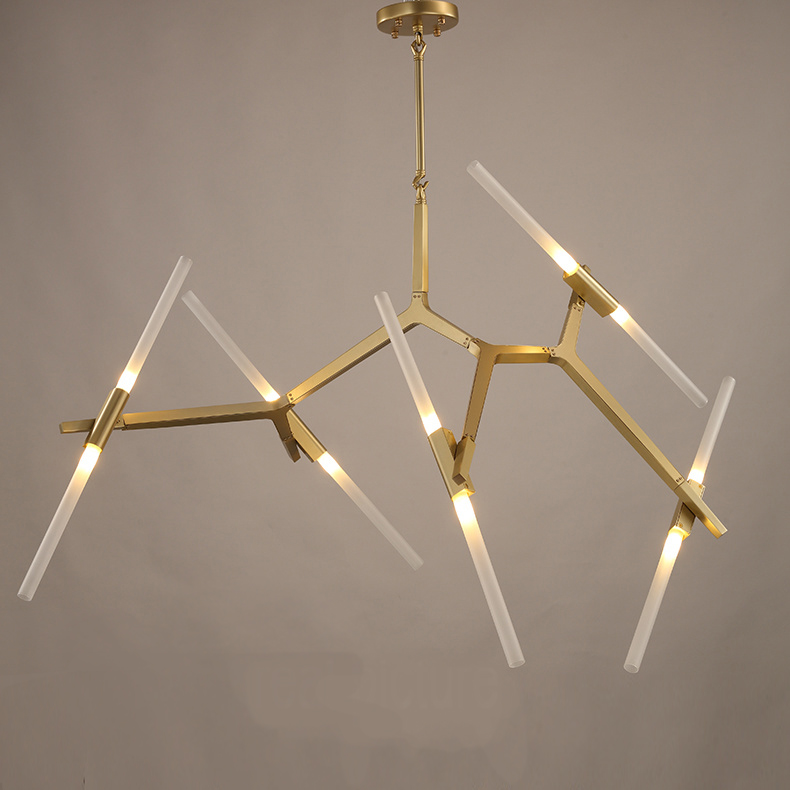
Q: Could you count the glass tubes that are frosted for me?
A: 10